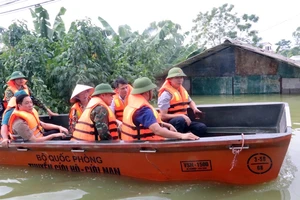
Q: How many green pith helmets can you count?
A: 4